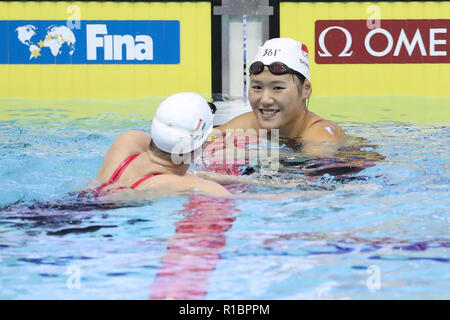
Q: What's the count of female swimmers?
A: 2